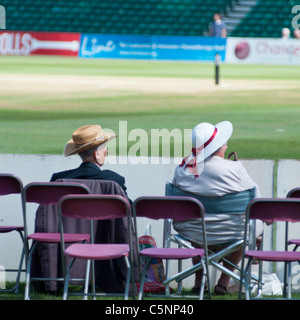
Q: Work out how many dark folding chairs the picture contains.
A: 6